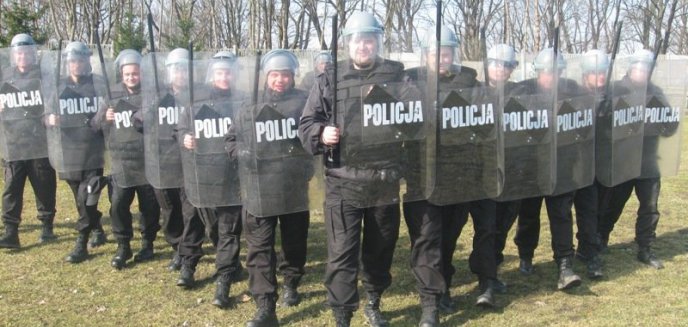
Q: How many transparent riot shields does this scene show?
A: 12